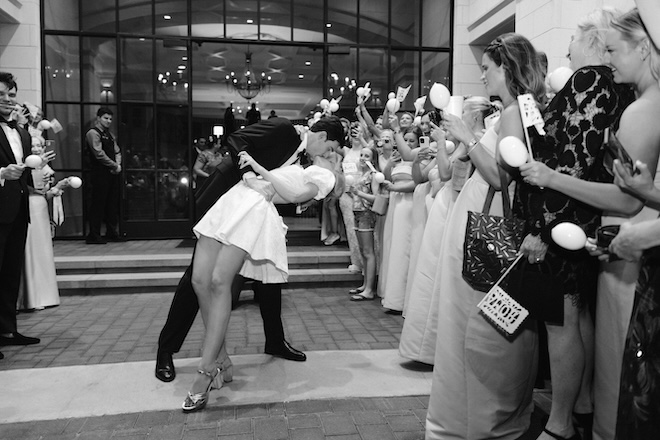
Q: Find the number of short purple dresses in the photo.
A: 0